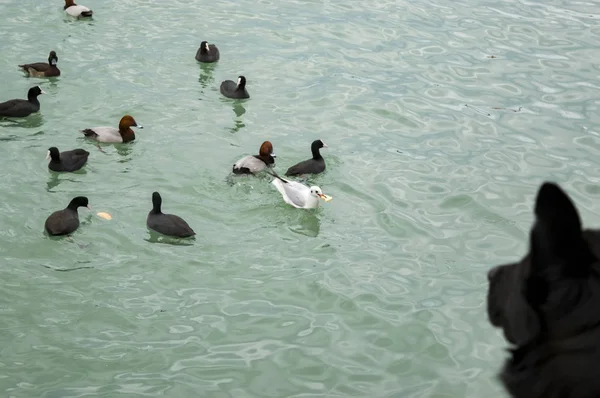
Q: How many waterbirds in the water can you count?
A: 12